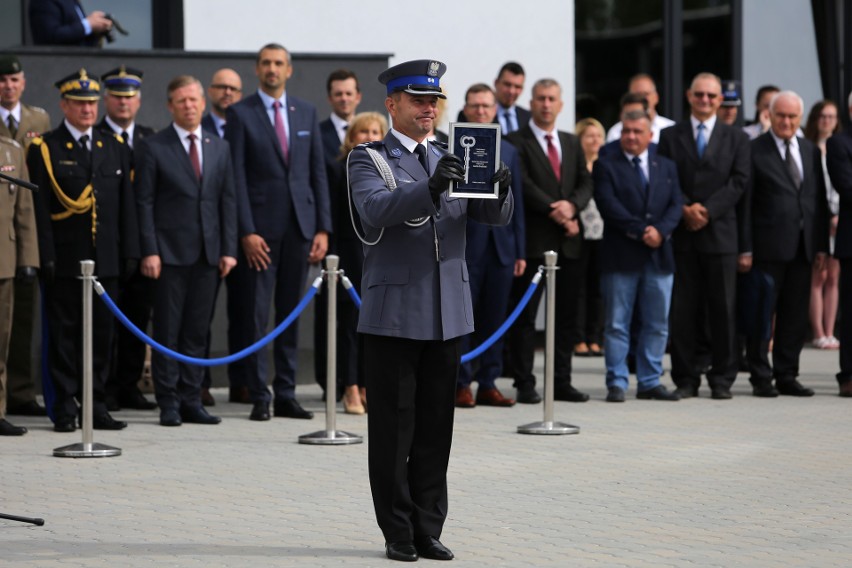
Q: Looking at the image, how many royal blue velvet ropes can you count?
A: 2